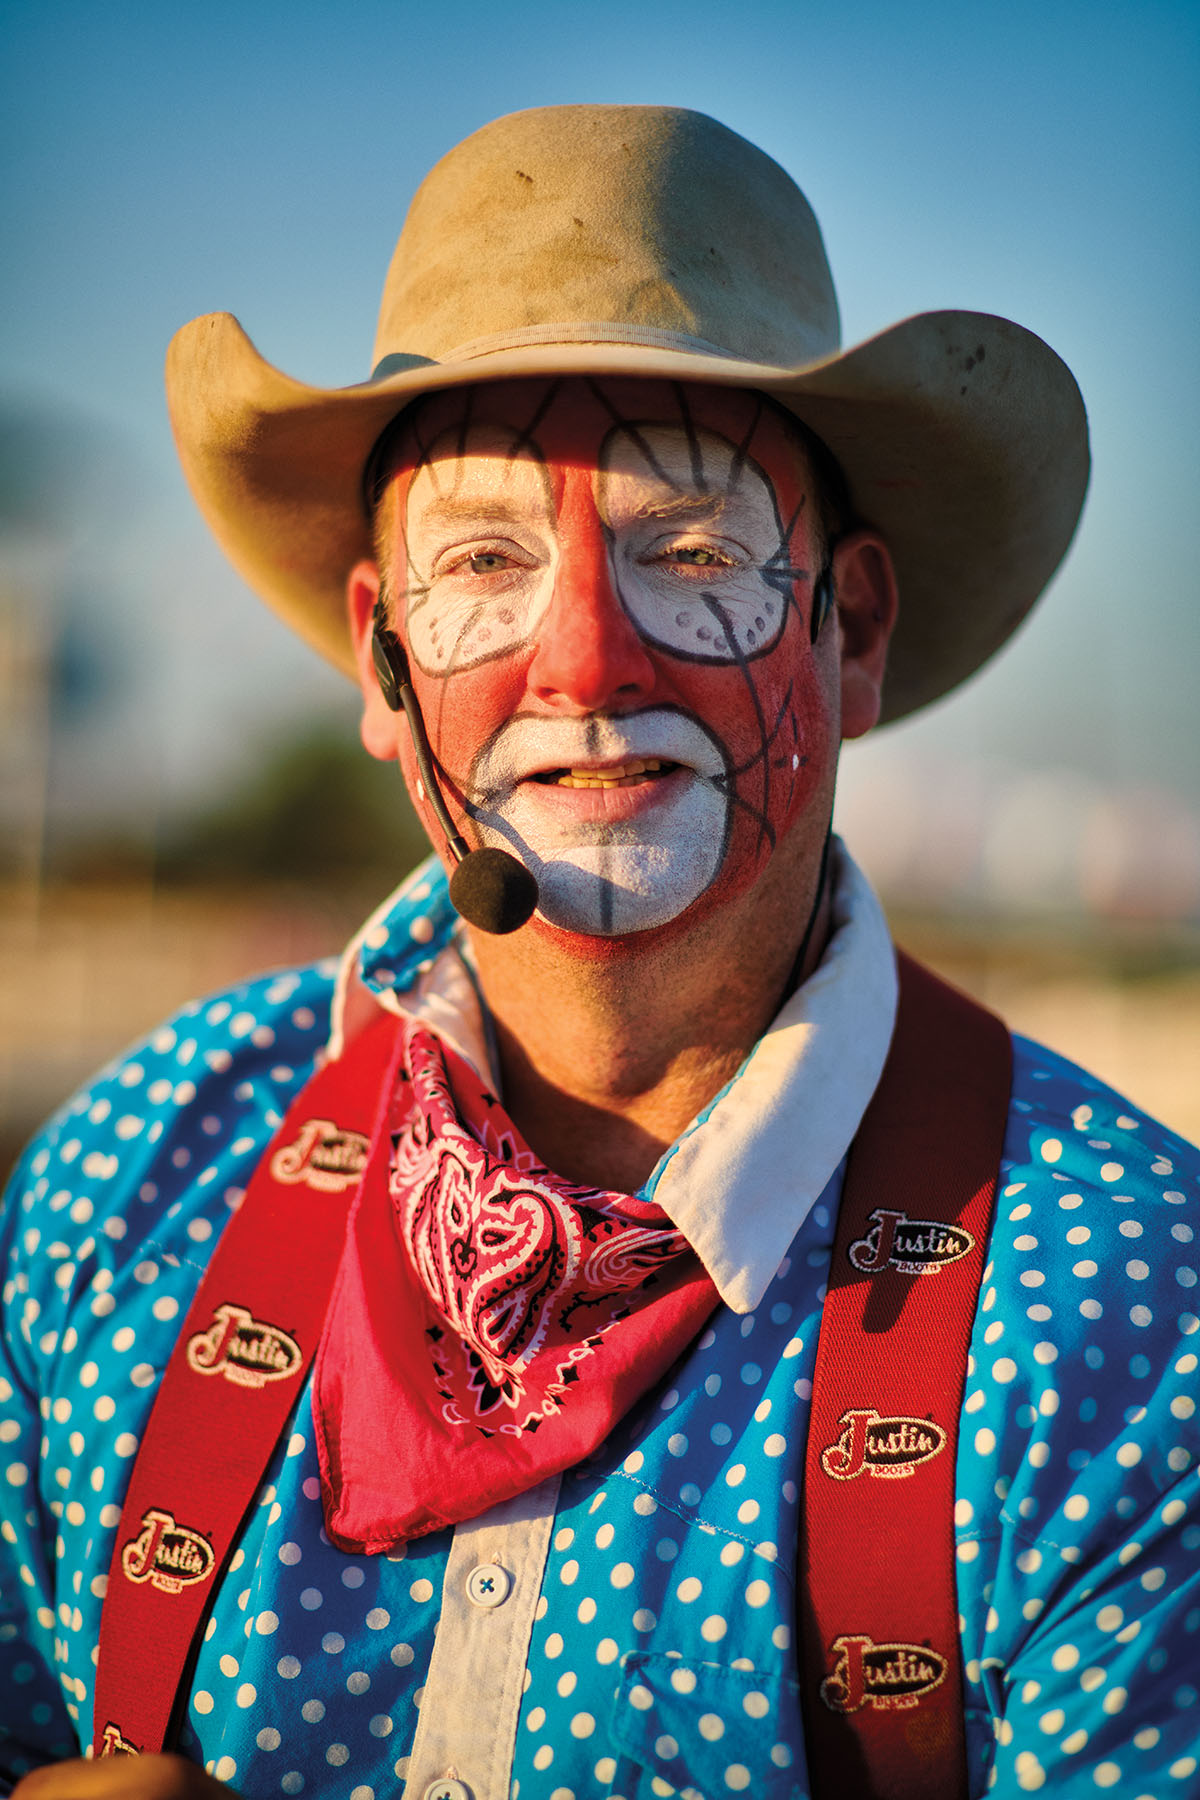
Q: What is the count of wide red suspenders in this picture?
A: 2